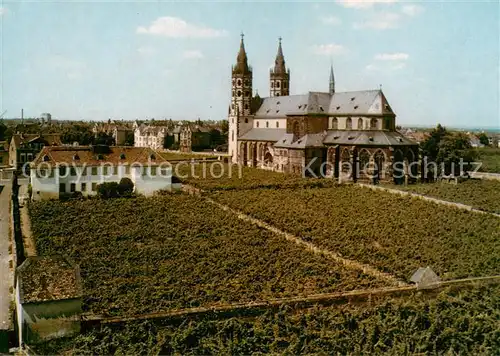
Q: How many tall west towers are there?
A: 2